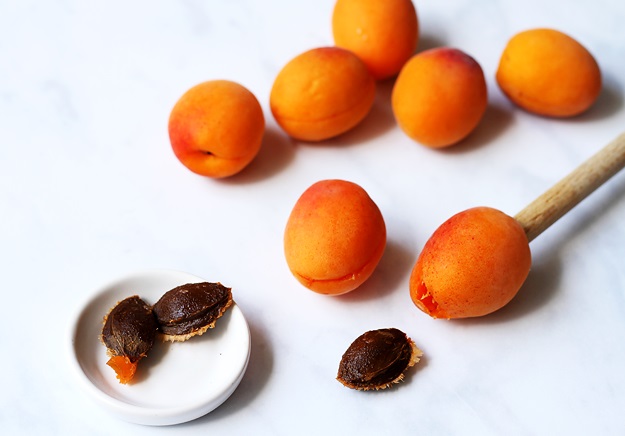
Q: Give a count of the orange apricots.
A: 7